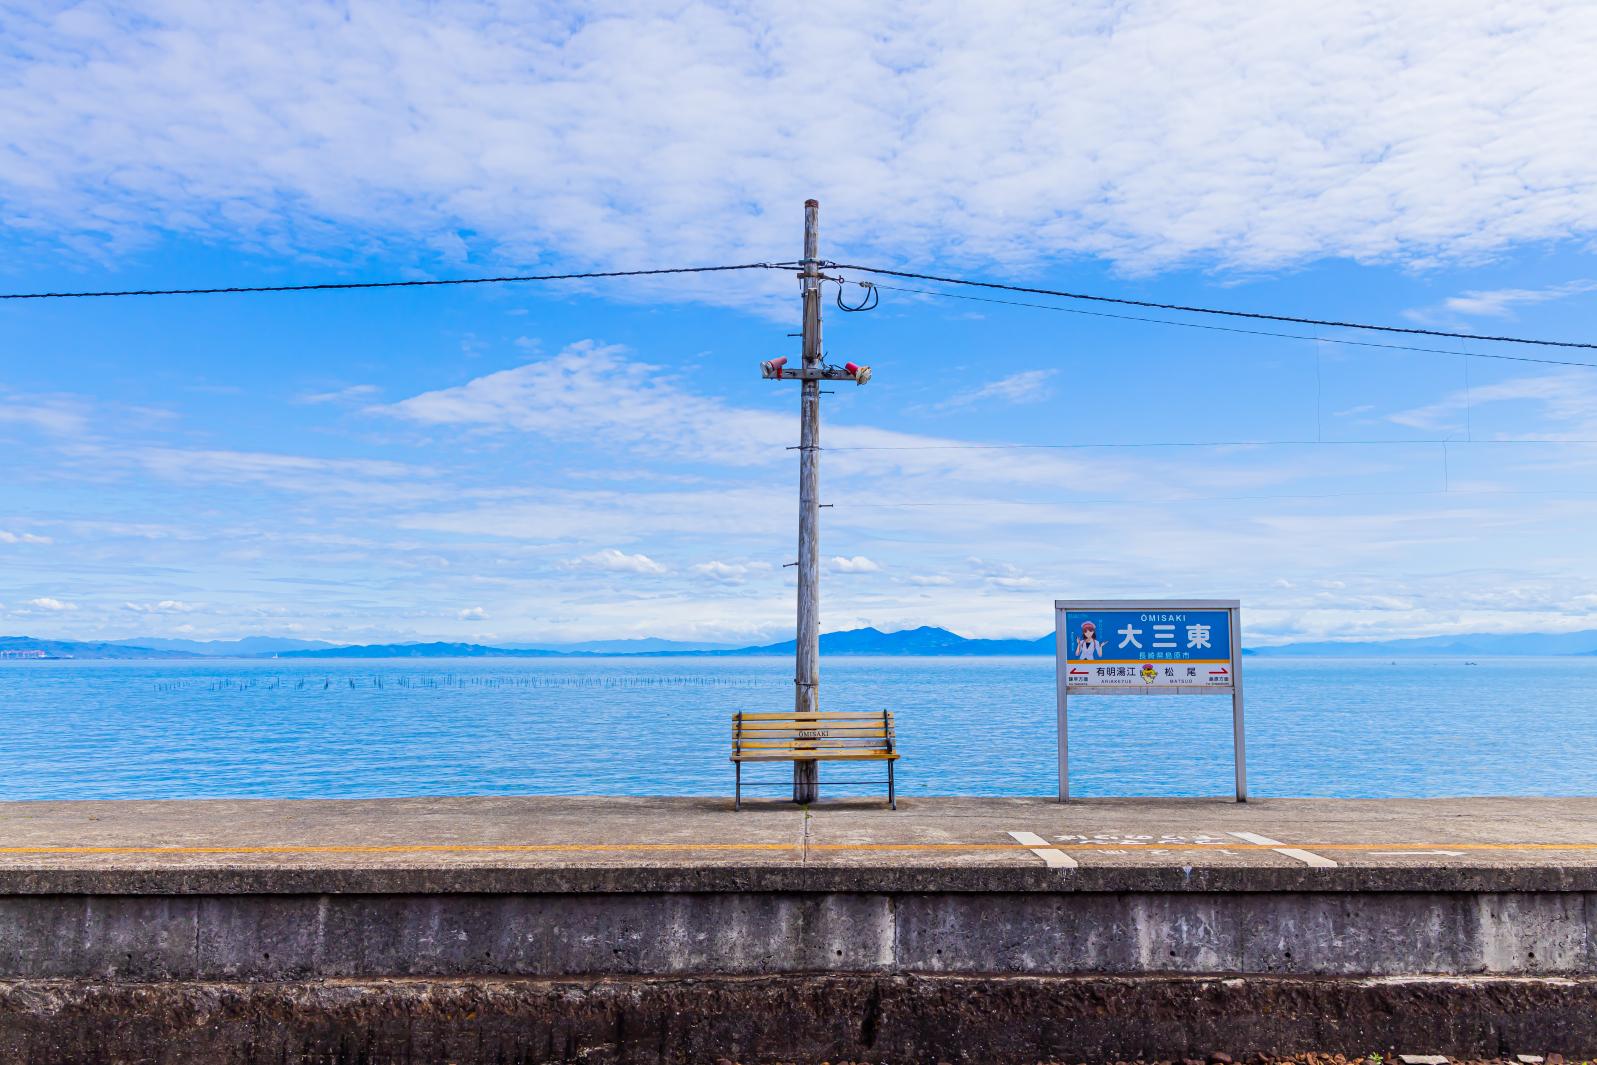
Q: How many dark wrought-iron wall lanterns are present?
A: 0